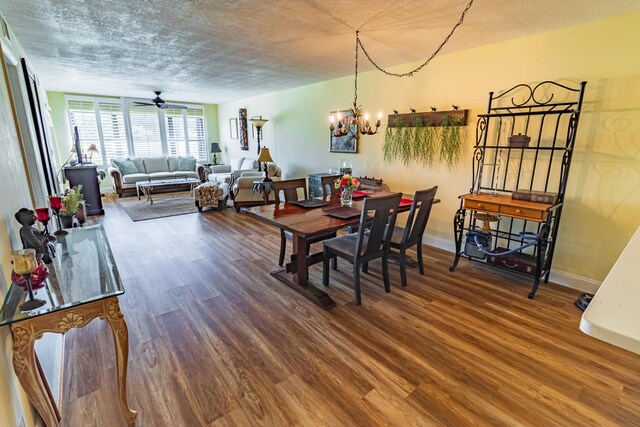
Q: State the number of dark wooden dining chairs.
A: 4